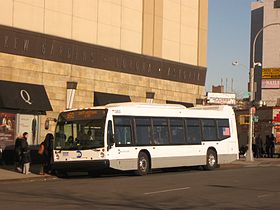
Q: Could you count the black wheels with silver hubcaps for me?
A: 2